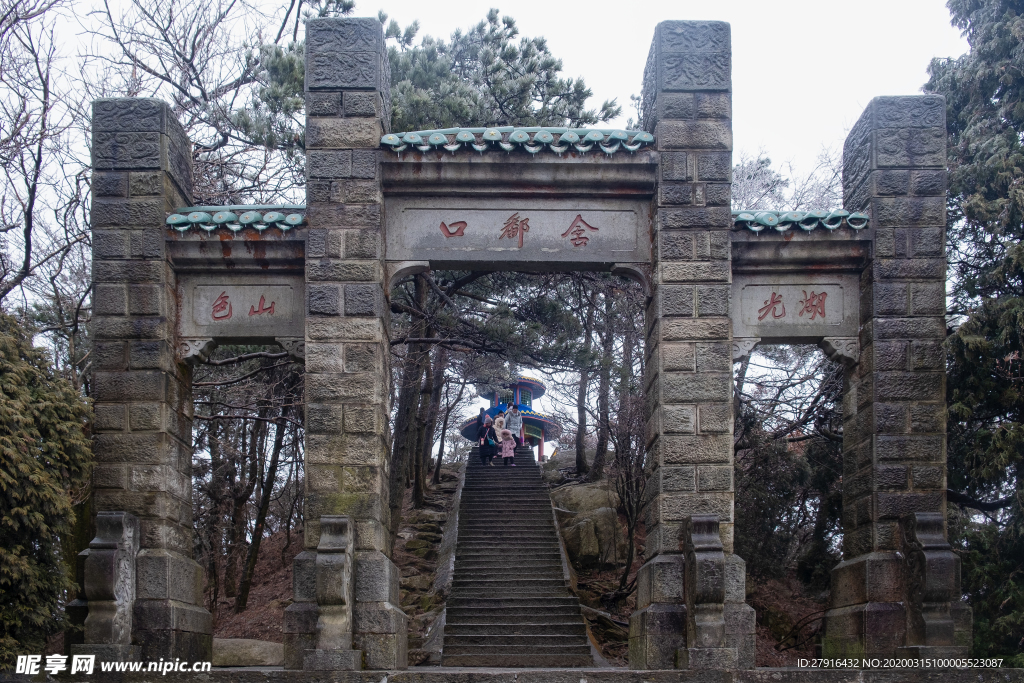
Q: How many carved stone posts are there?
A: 4